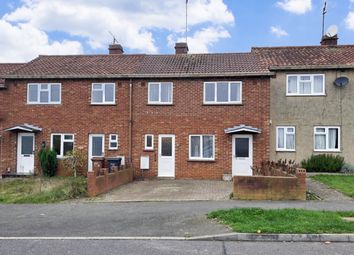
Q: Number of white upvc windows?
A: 11